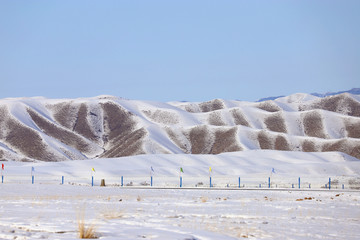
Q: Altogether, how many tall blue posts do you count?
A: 12